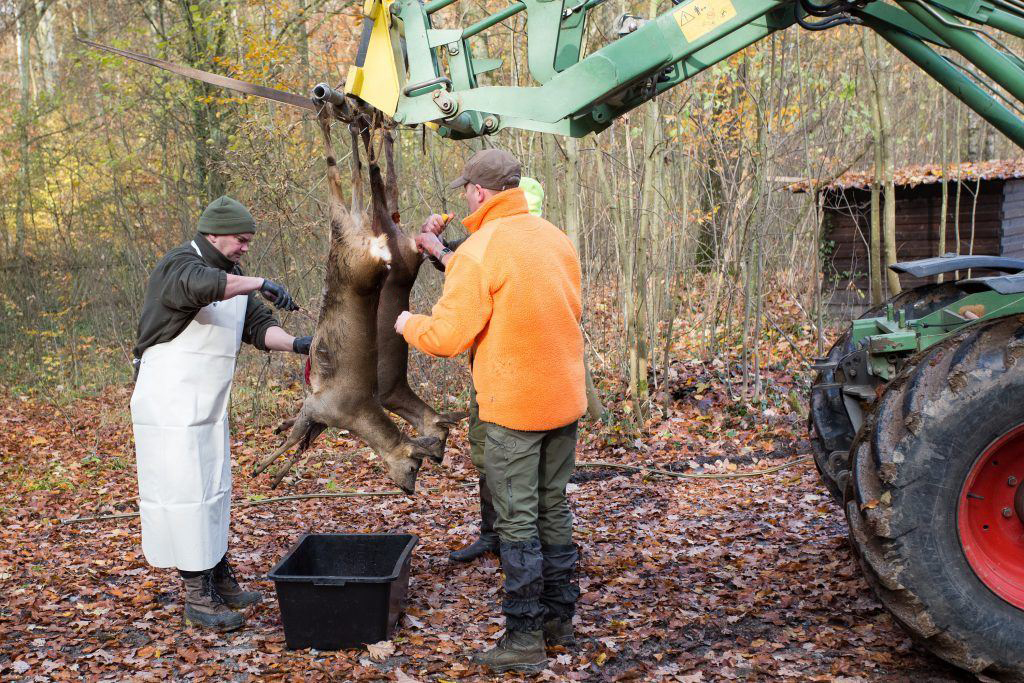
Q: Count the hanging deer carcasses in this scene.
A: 2